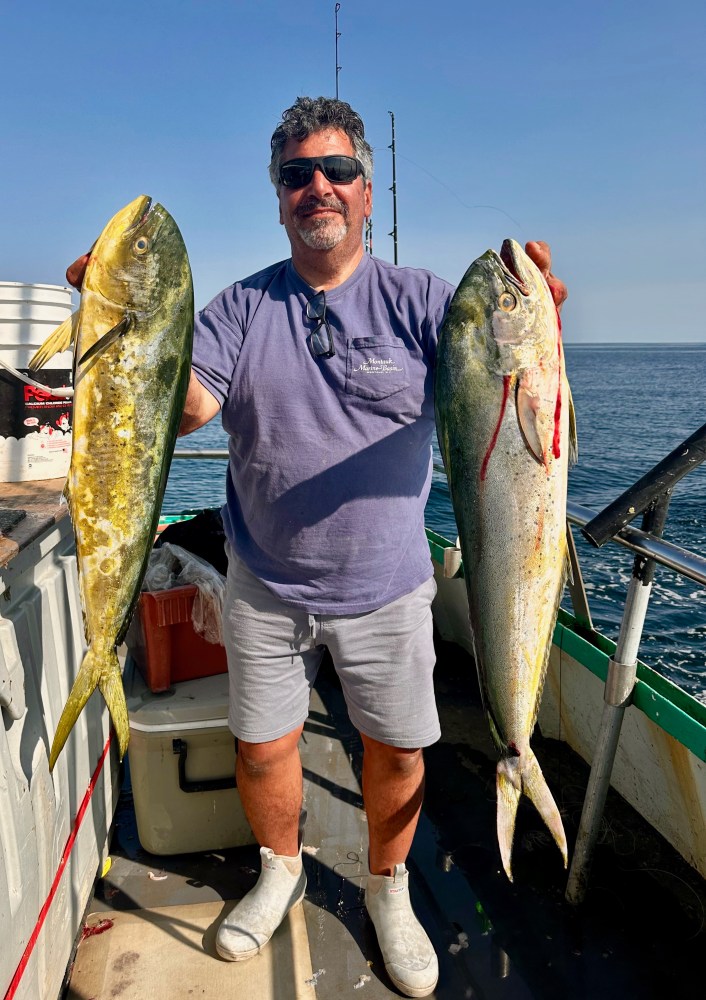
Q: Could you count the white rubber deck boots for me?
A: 2